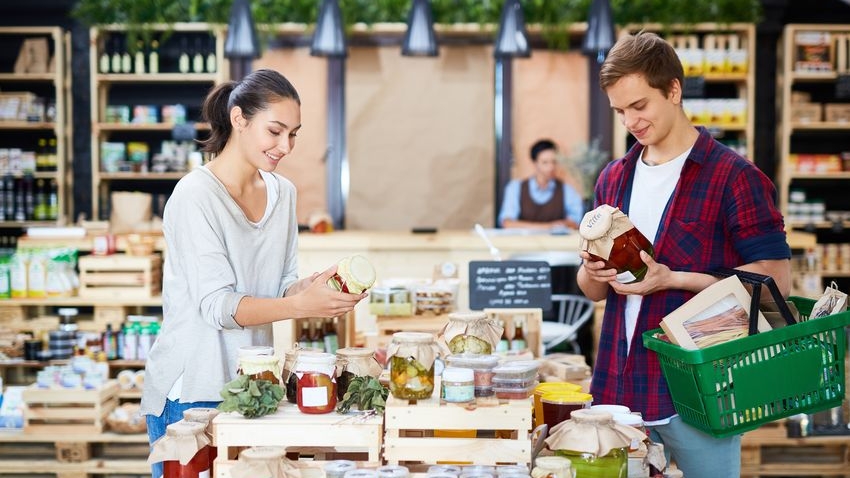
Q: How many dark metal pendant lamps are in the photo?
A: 5